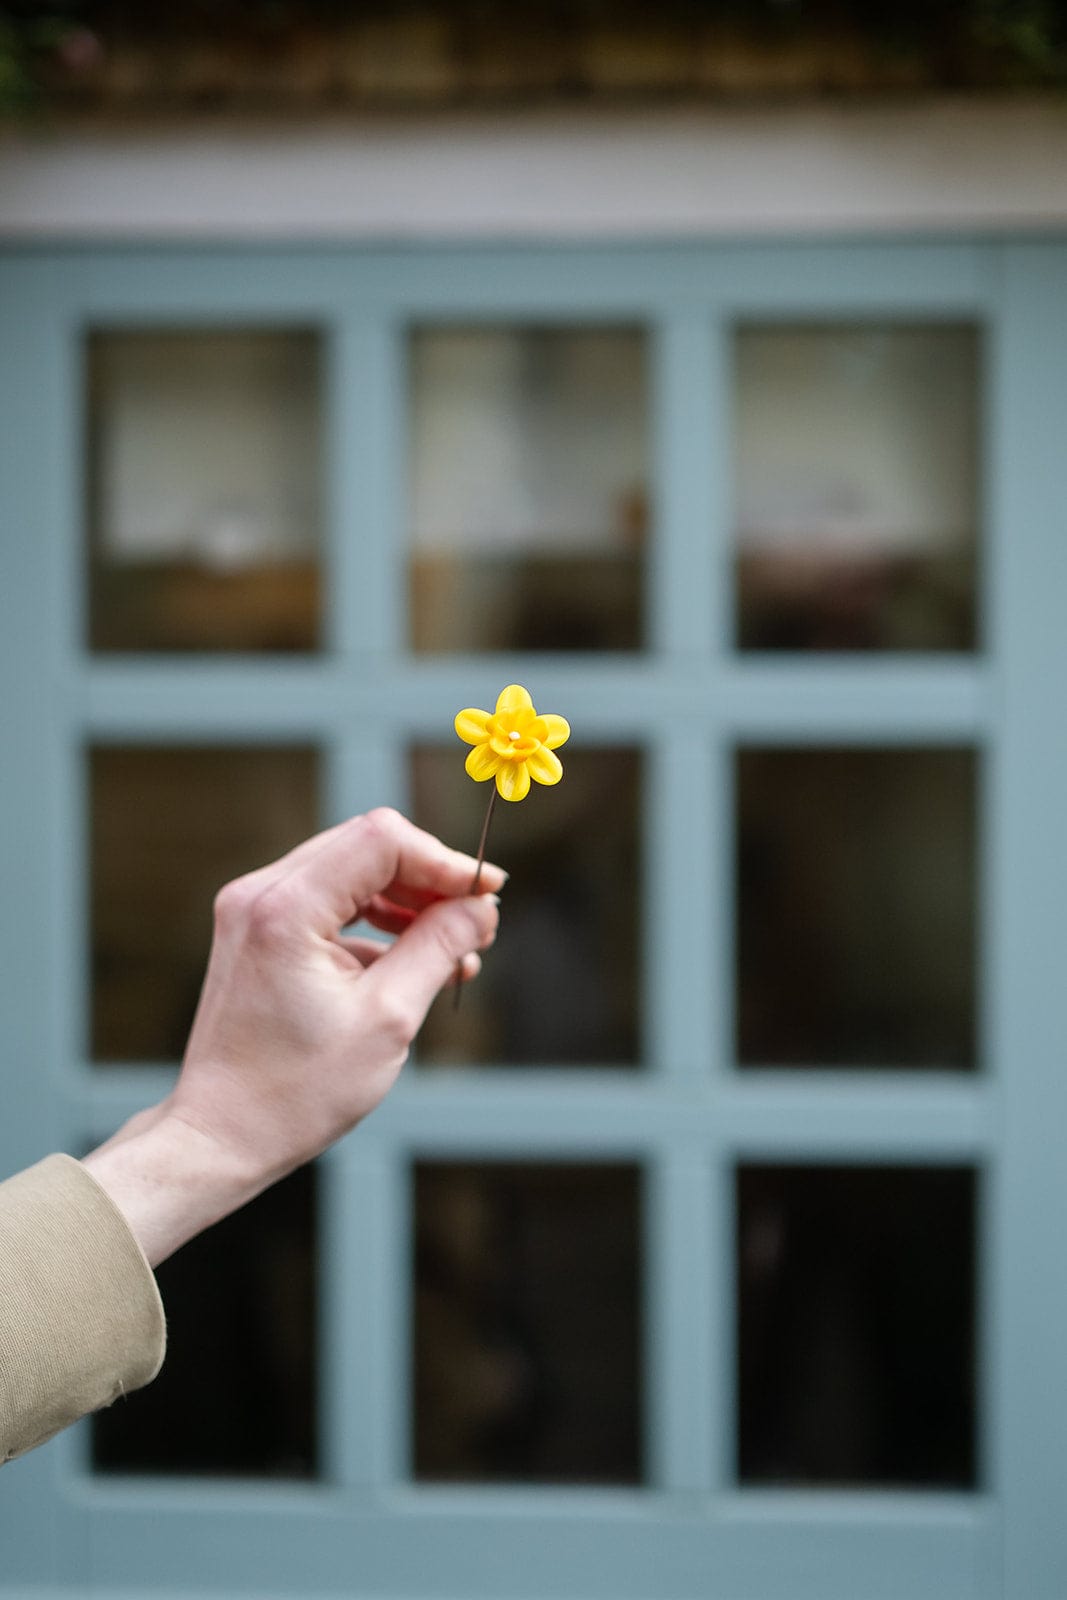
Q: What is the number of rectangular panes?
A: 9